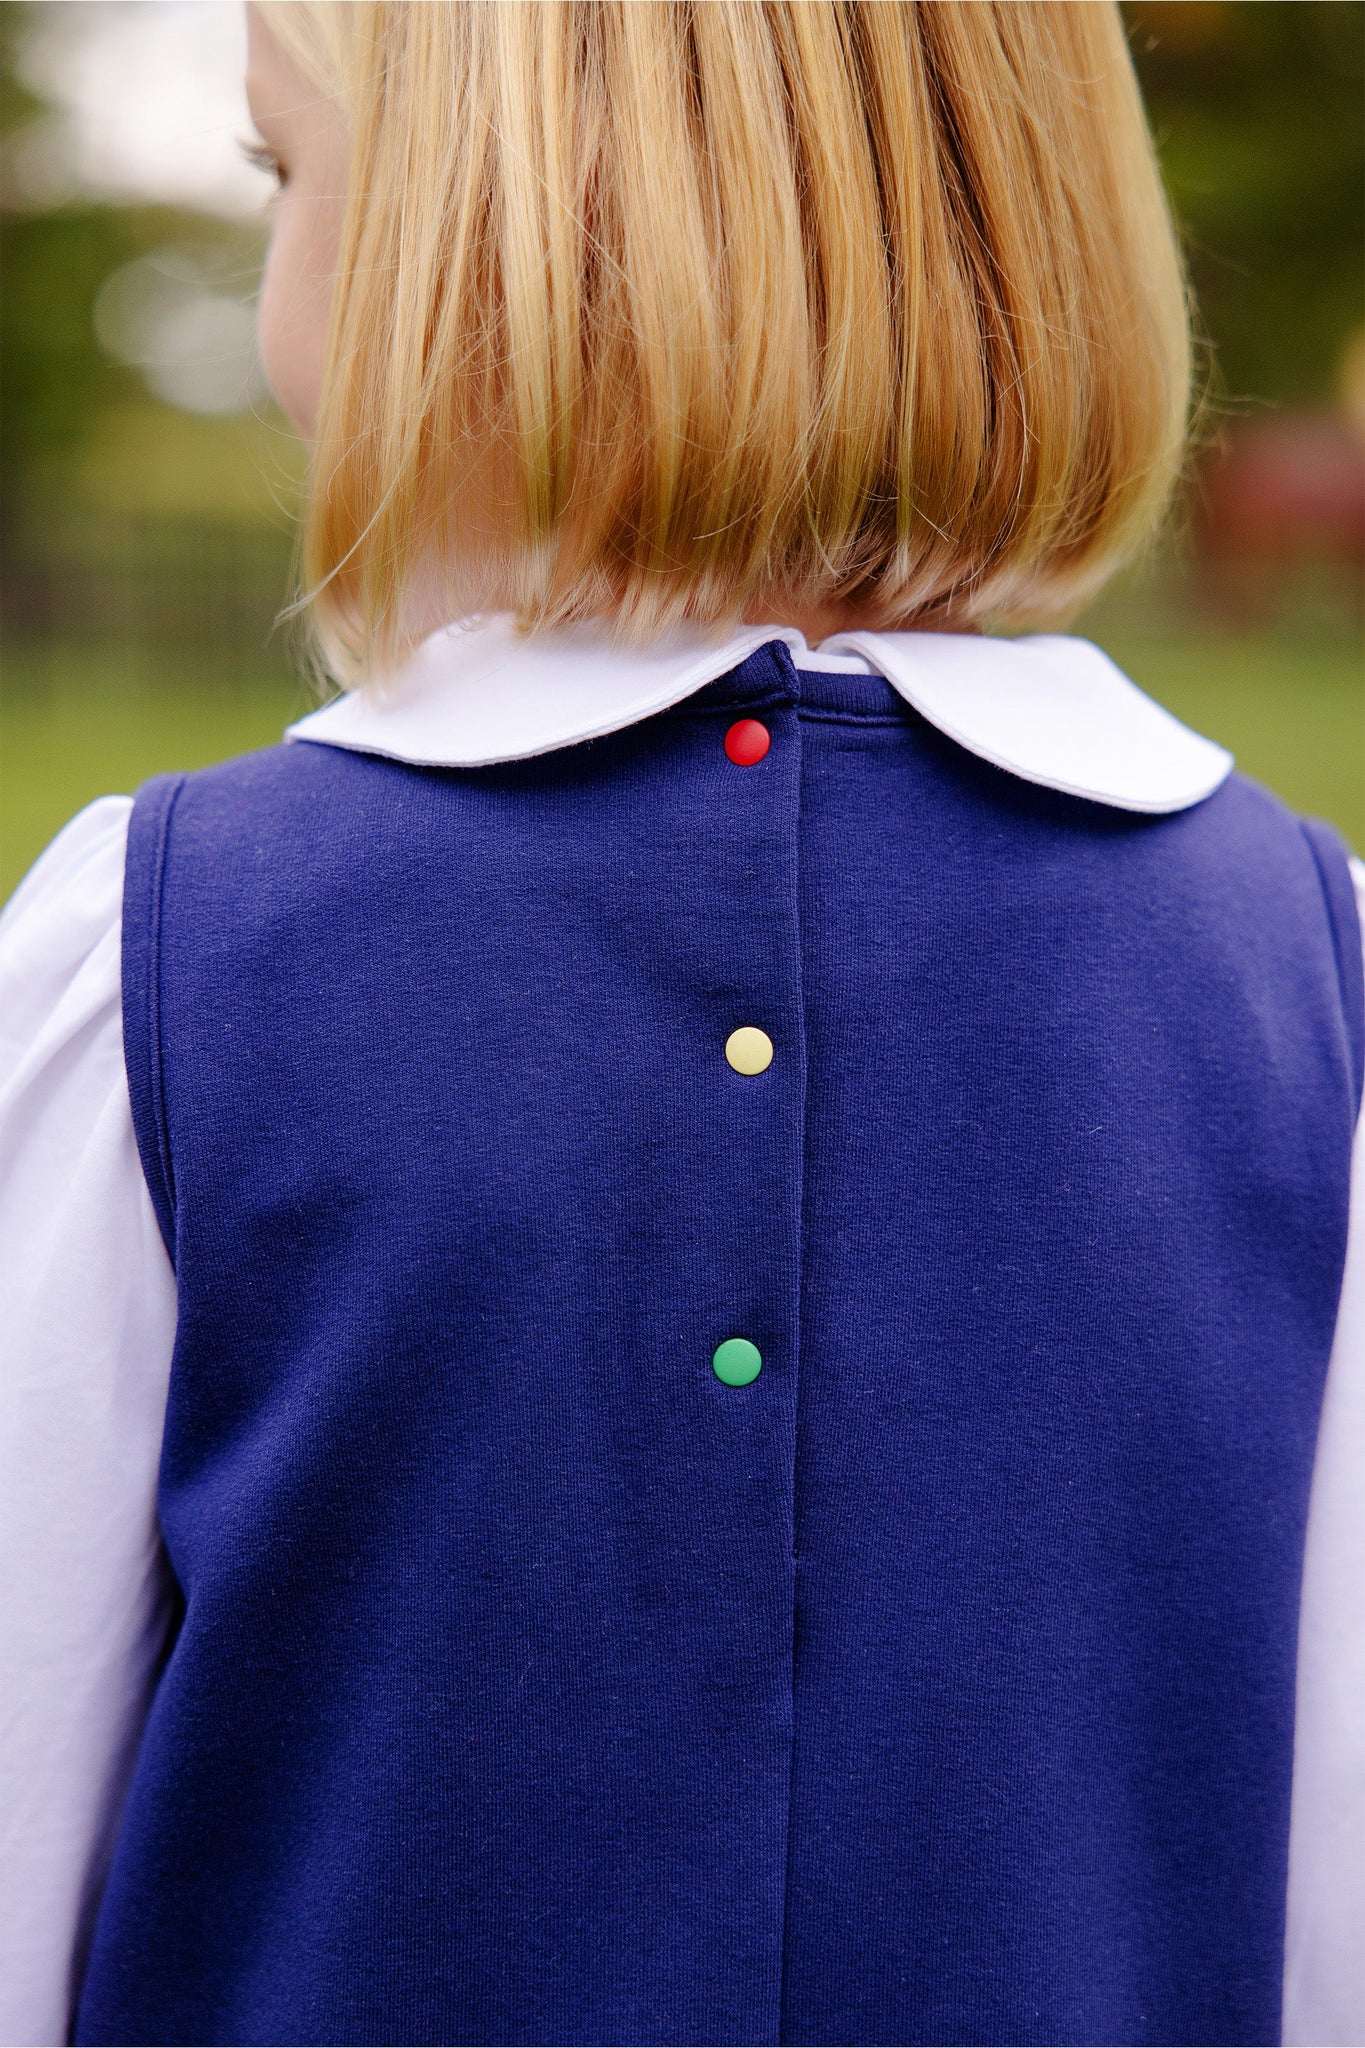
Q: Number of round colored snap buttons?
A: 3